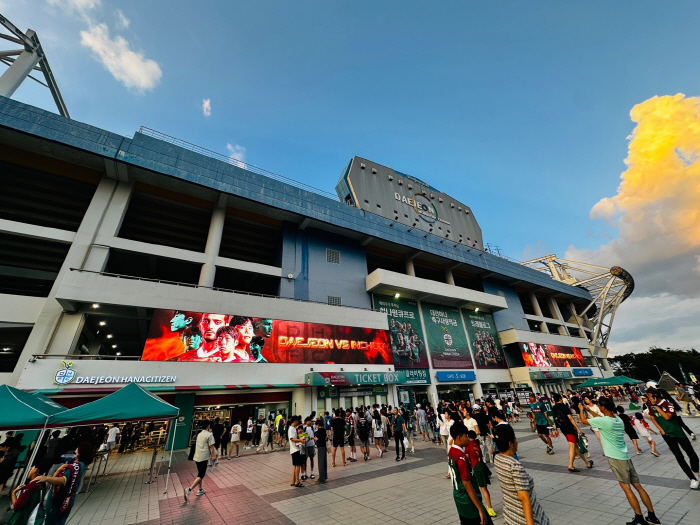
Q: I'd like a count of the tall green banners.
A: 3